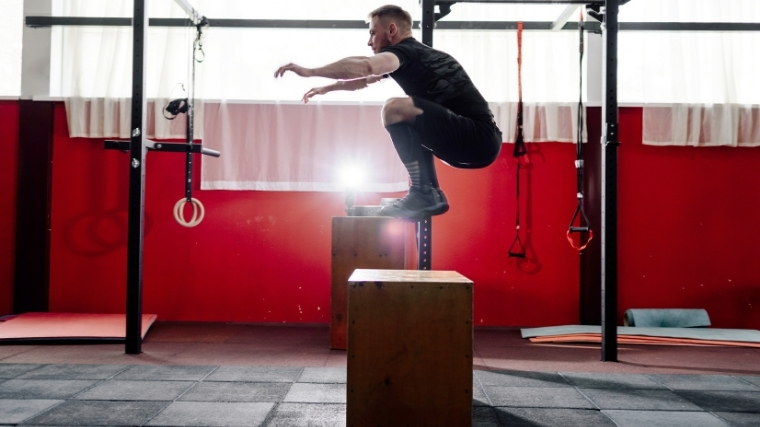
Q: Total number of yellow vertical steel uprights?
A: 0